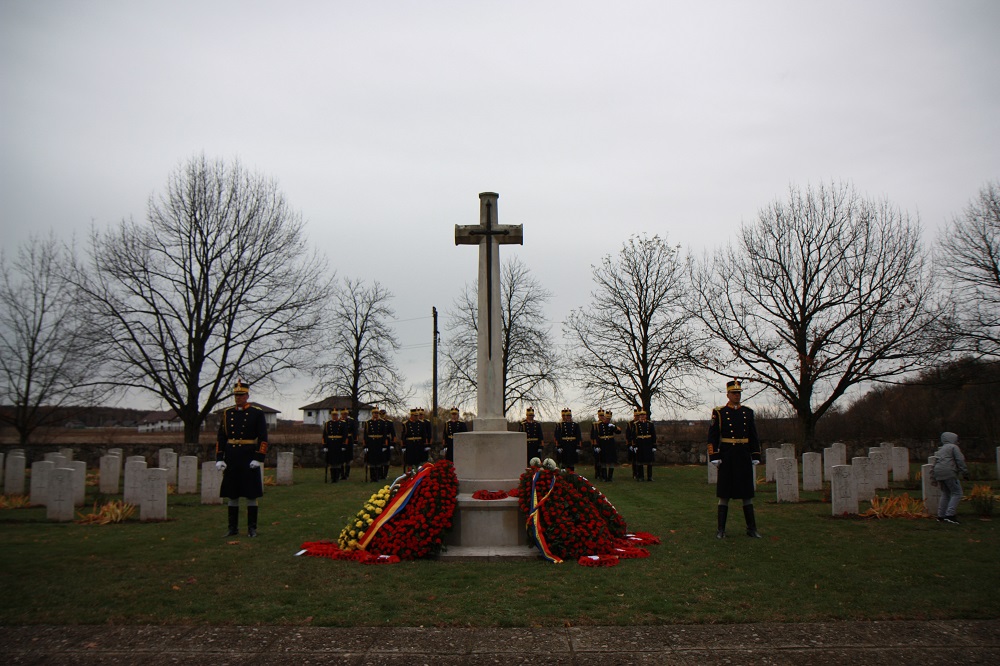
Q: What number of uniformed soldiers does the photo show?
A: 15